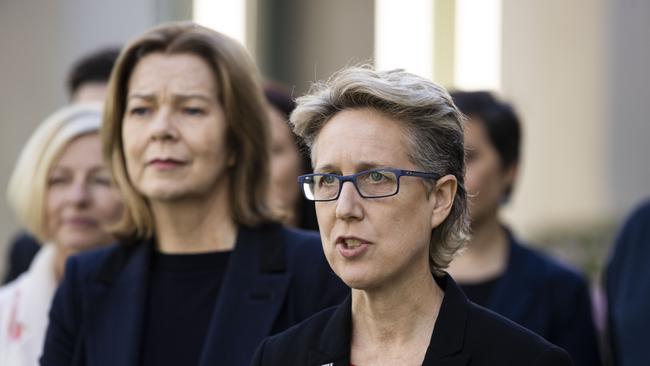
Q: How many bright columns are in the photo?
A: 3